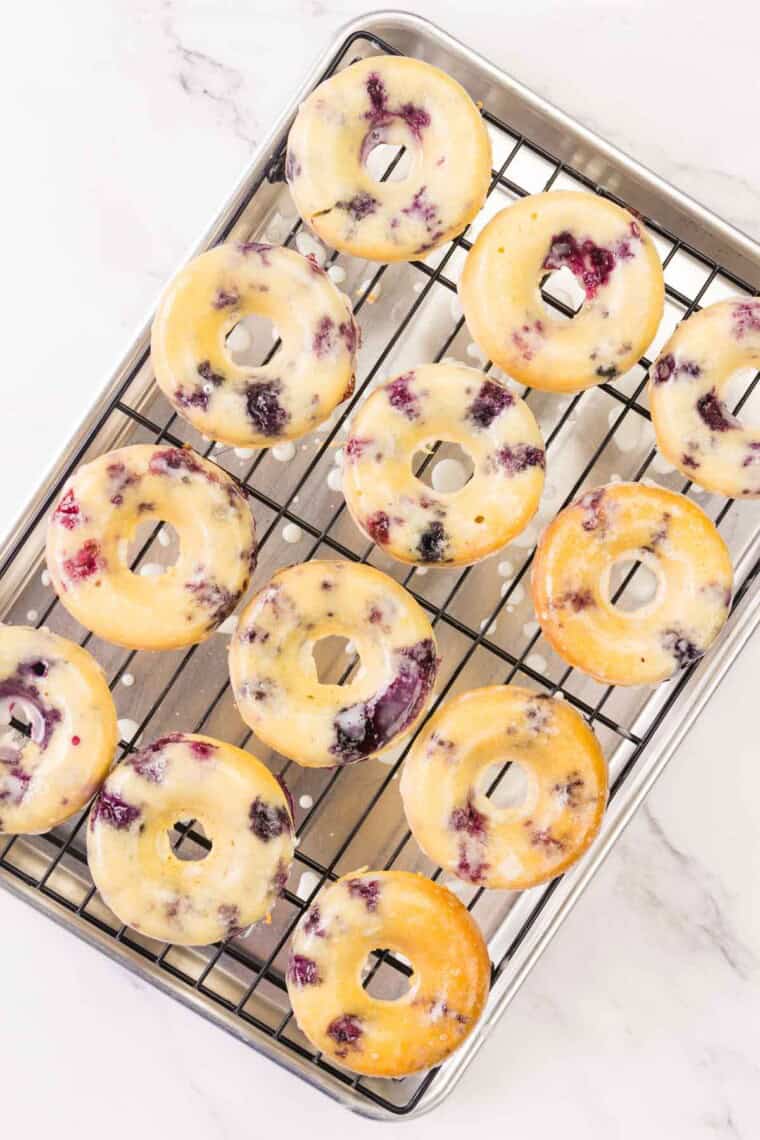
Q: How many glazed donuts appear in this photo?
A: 12